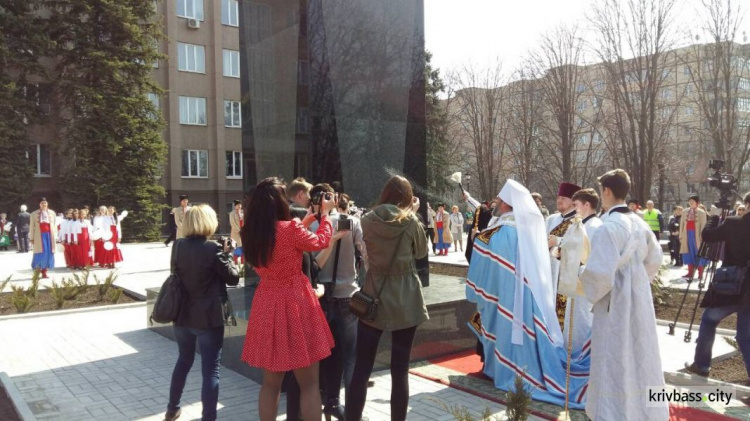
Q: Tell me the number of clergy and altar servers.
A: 4